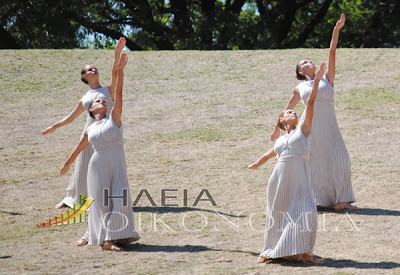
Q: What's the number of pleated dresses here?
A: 4